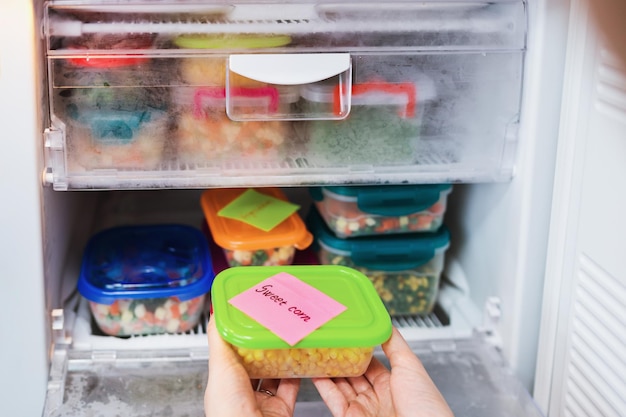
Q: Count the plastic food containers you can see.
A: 11